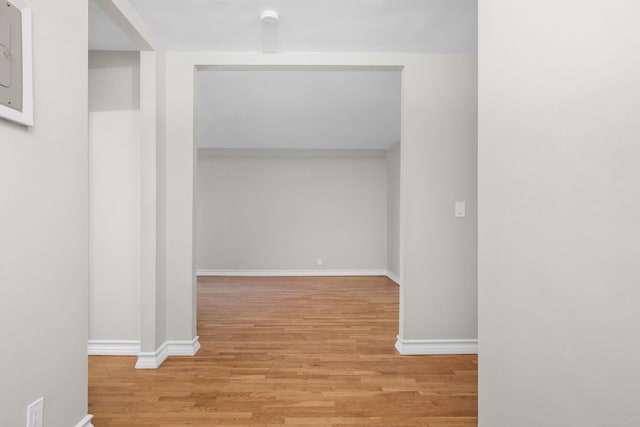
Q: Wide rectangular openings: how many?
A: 1